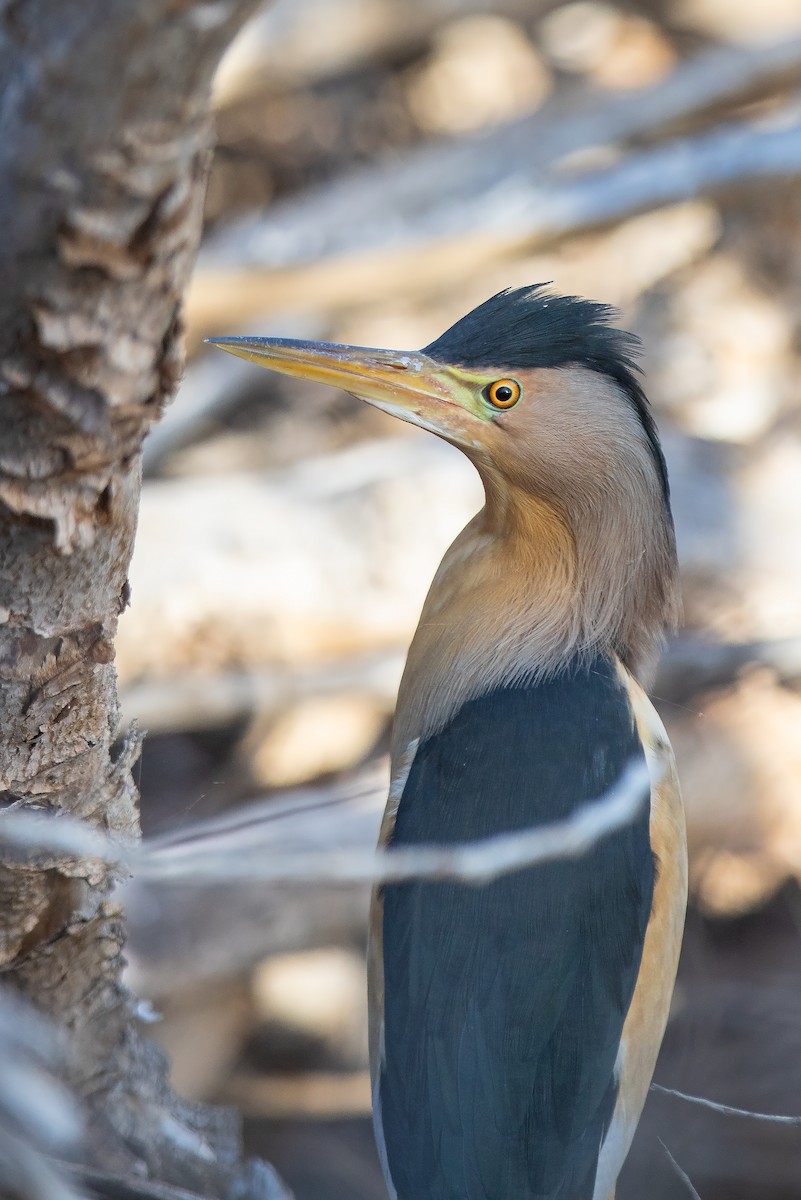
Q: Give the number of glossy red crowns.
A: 0